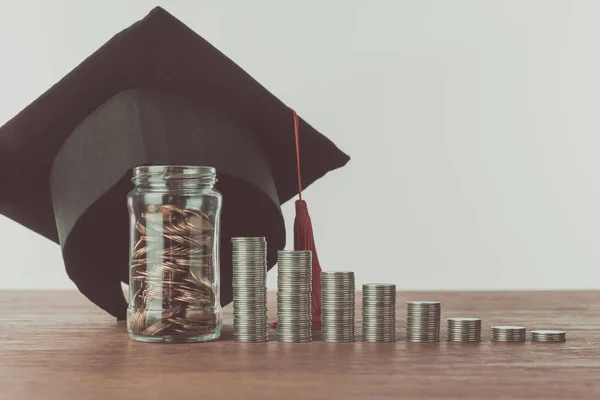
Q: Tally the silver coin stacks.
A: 8